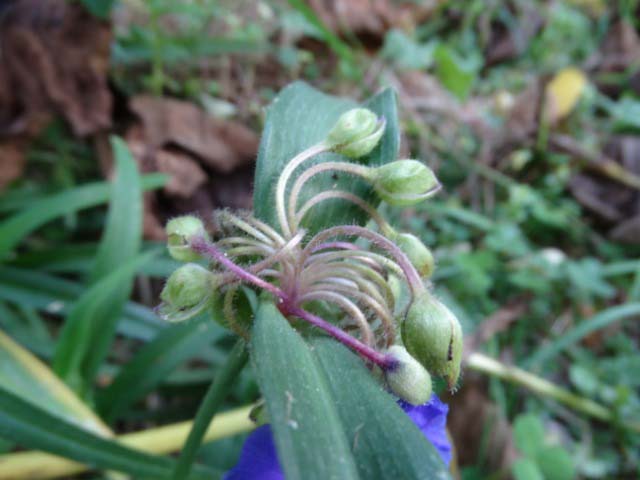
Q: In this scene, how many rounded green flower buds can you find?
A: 7